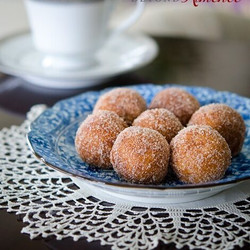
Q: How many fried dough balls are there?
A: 7